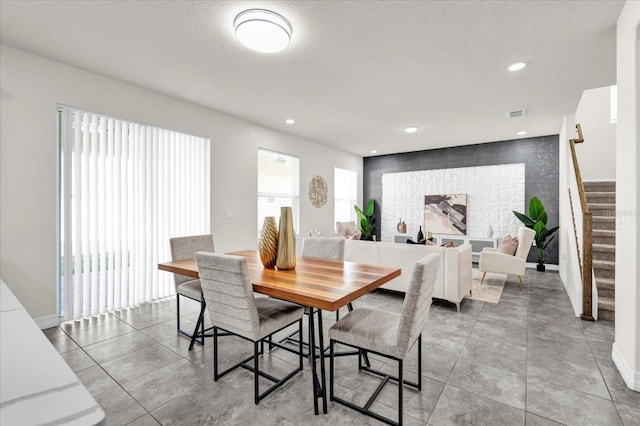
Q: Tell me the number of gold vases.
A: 2